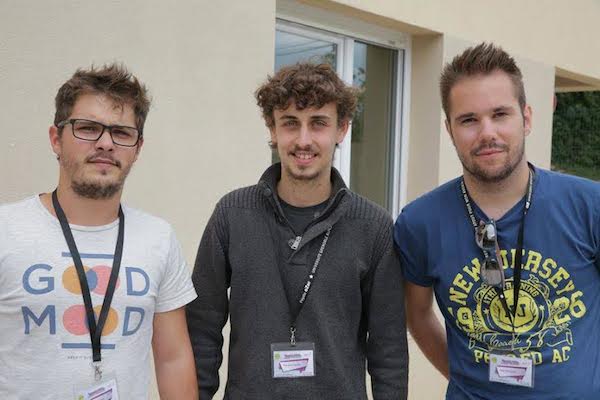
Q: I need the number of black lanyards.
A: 3